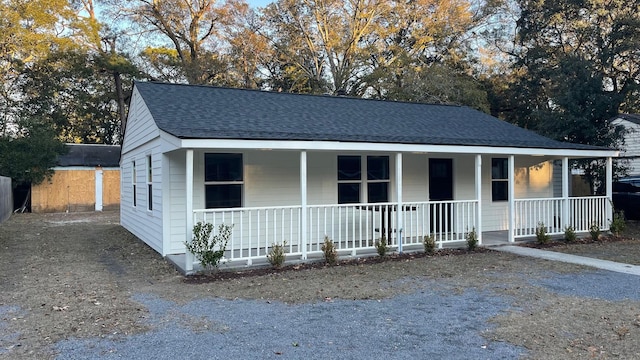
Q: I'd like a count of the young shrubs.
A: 10